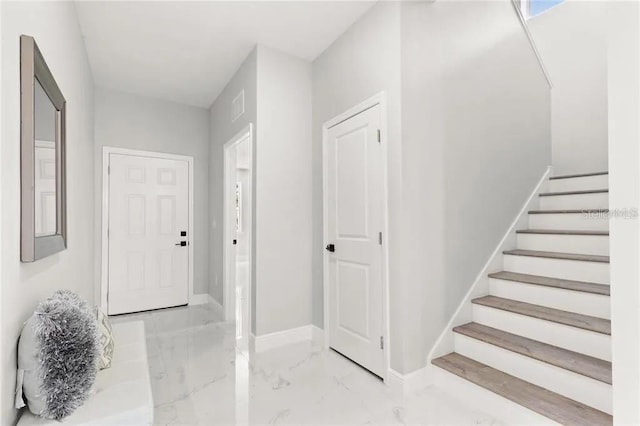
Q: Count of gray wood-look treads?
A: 9